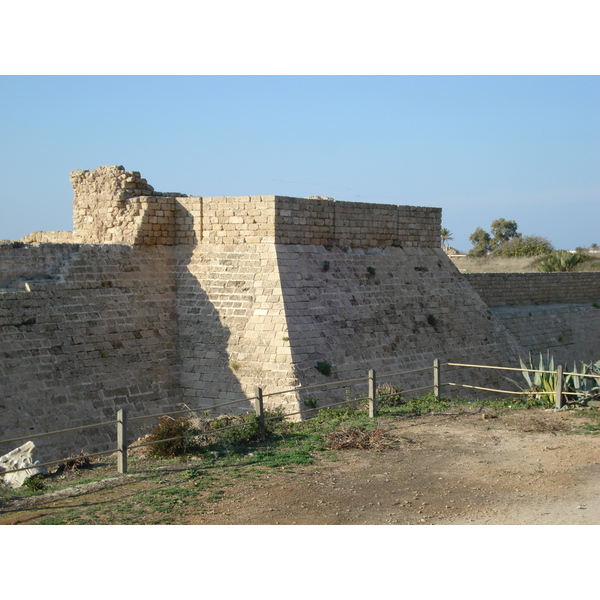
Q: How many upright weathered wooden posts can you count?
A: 5